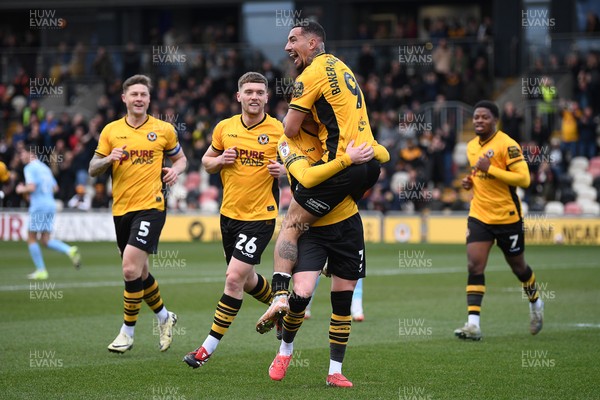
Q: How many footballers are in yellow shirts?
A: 5